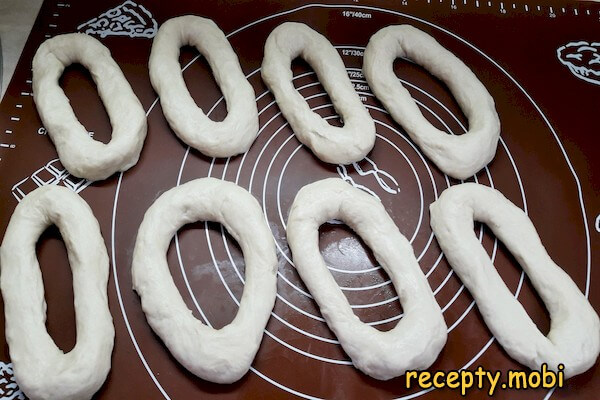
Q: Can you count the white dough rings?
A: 8